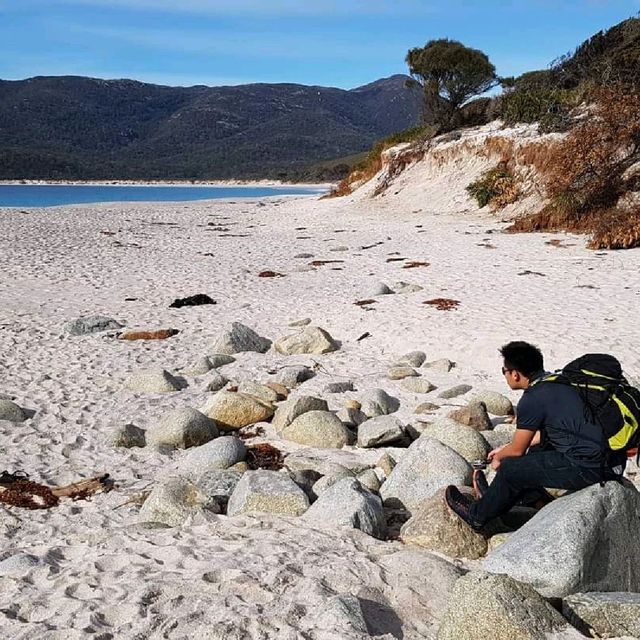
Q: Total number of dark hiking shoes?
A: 2